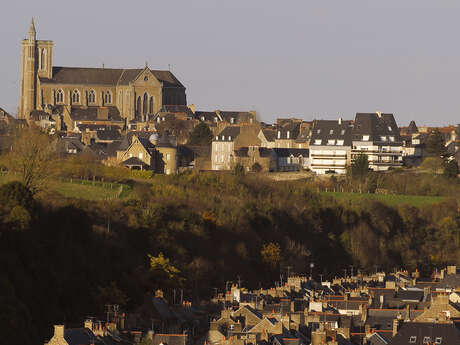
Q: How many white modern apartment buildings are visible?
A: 2